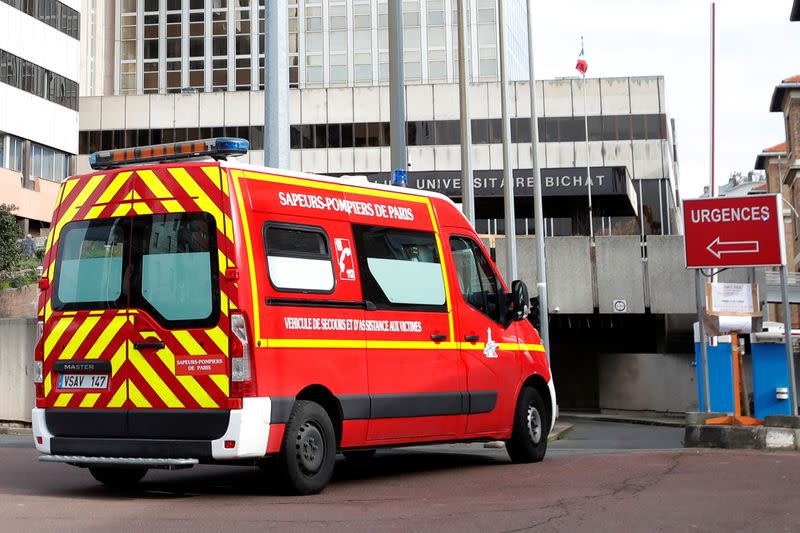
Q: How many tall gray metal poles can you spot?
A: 5